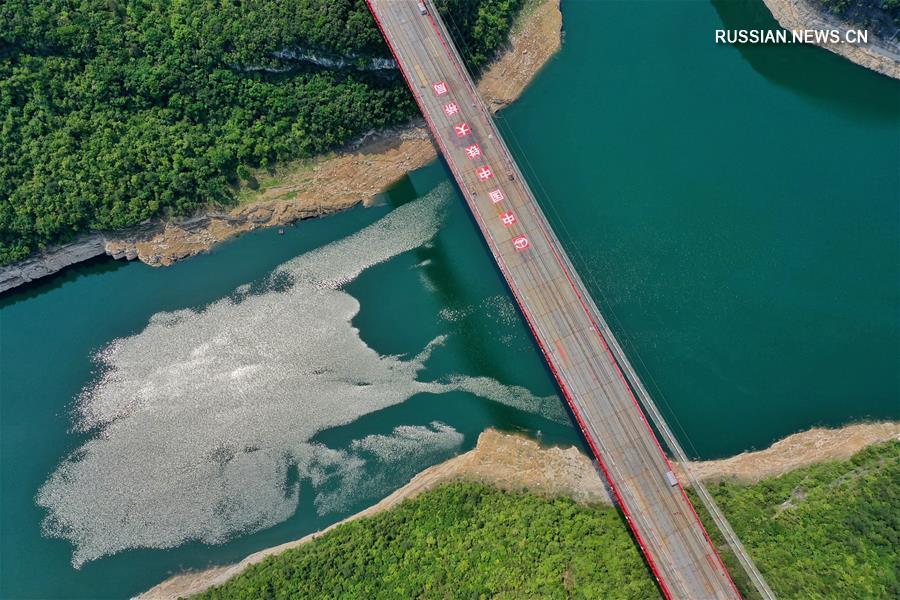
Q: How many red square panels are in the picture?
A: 8